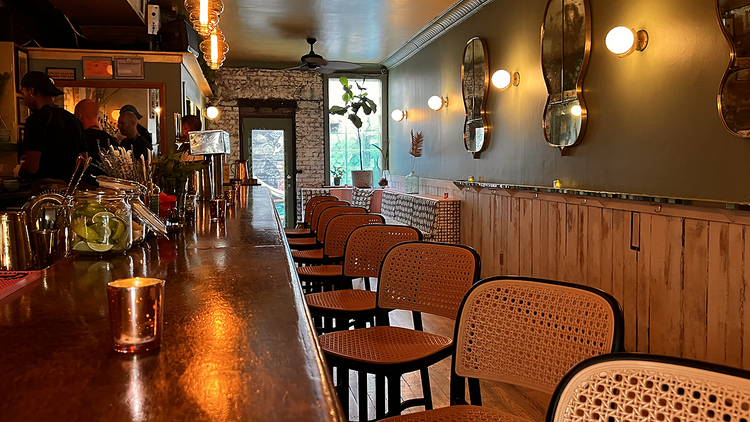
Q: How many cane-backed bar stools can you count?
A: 8